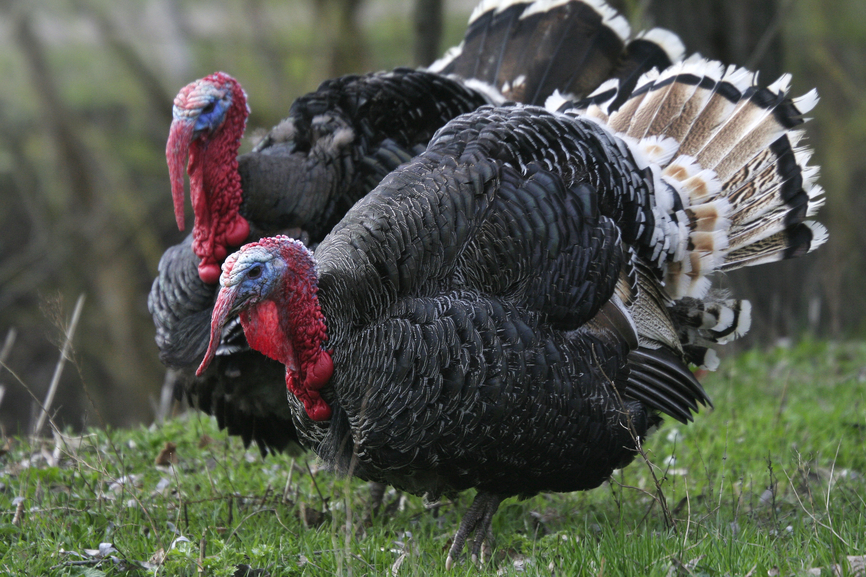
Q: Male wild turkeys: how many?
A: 2